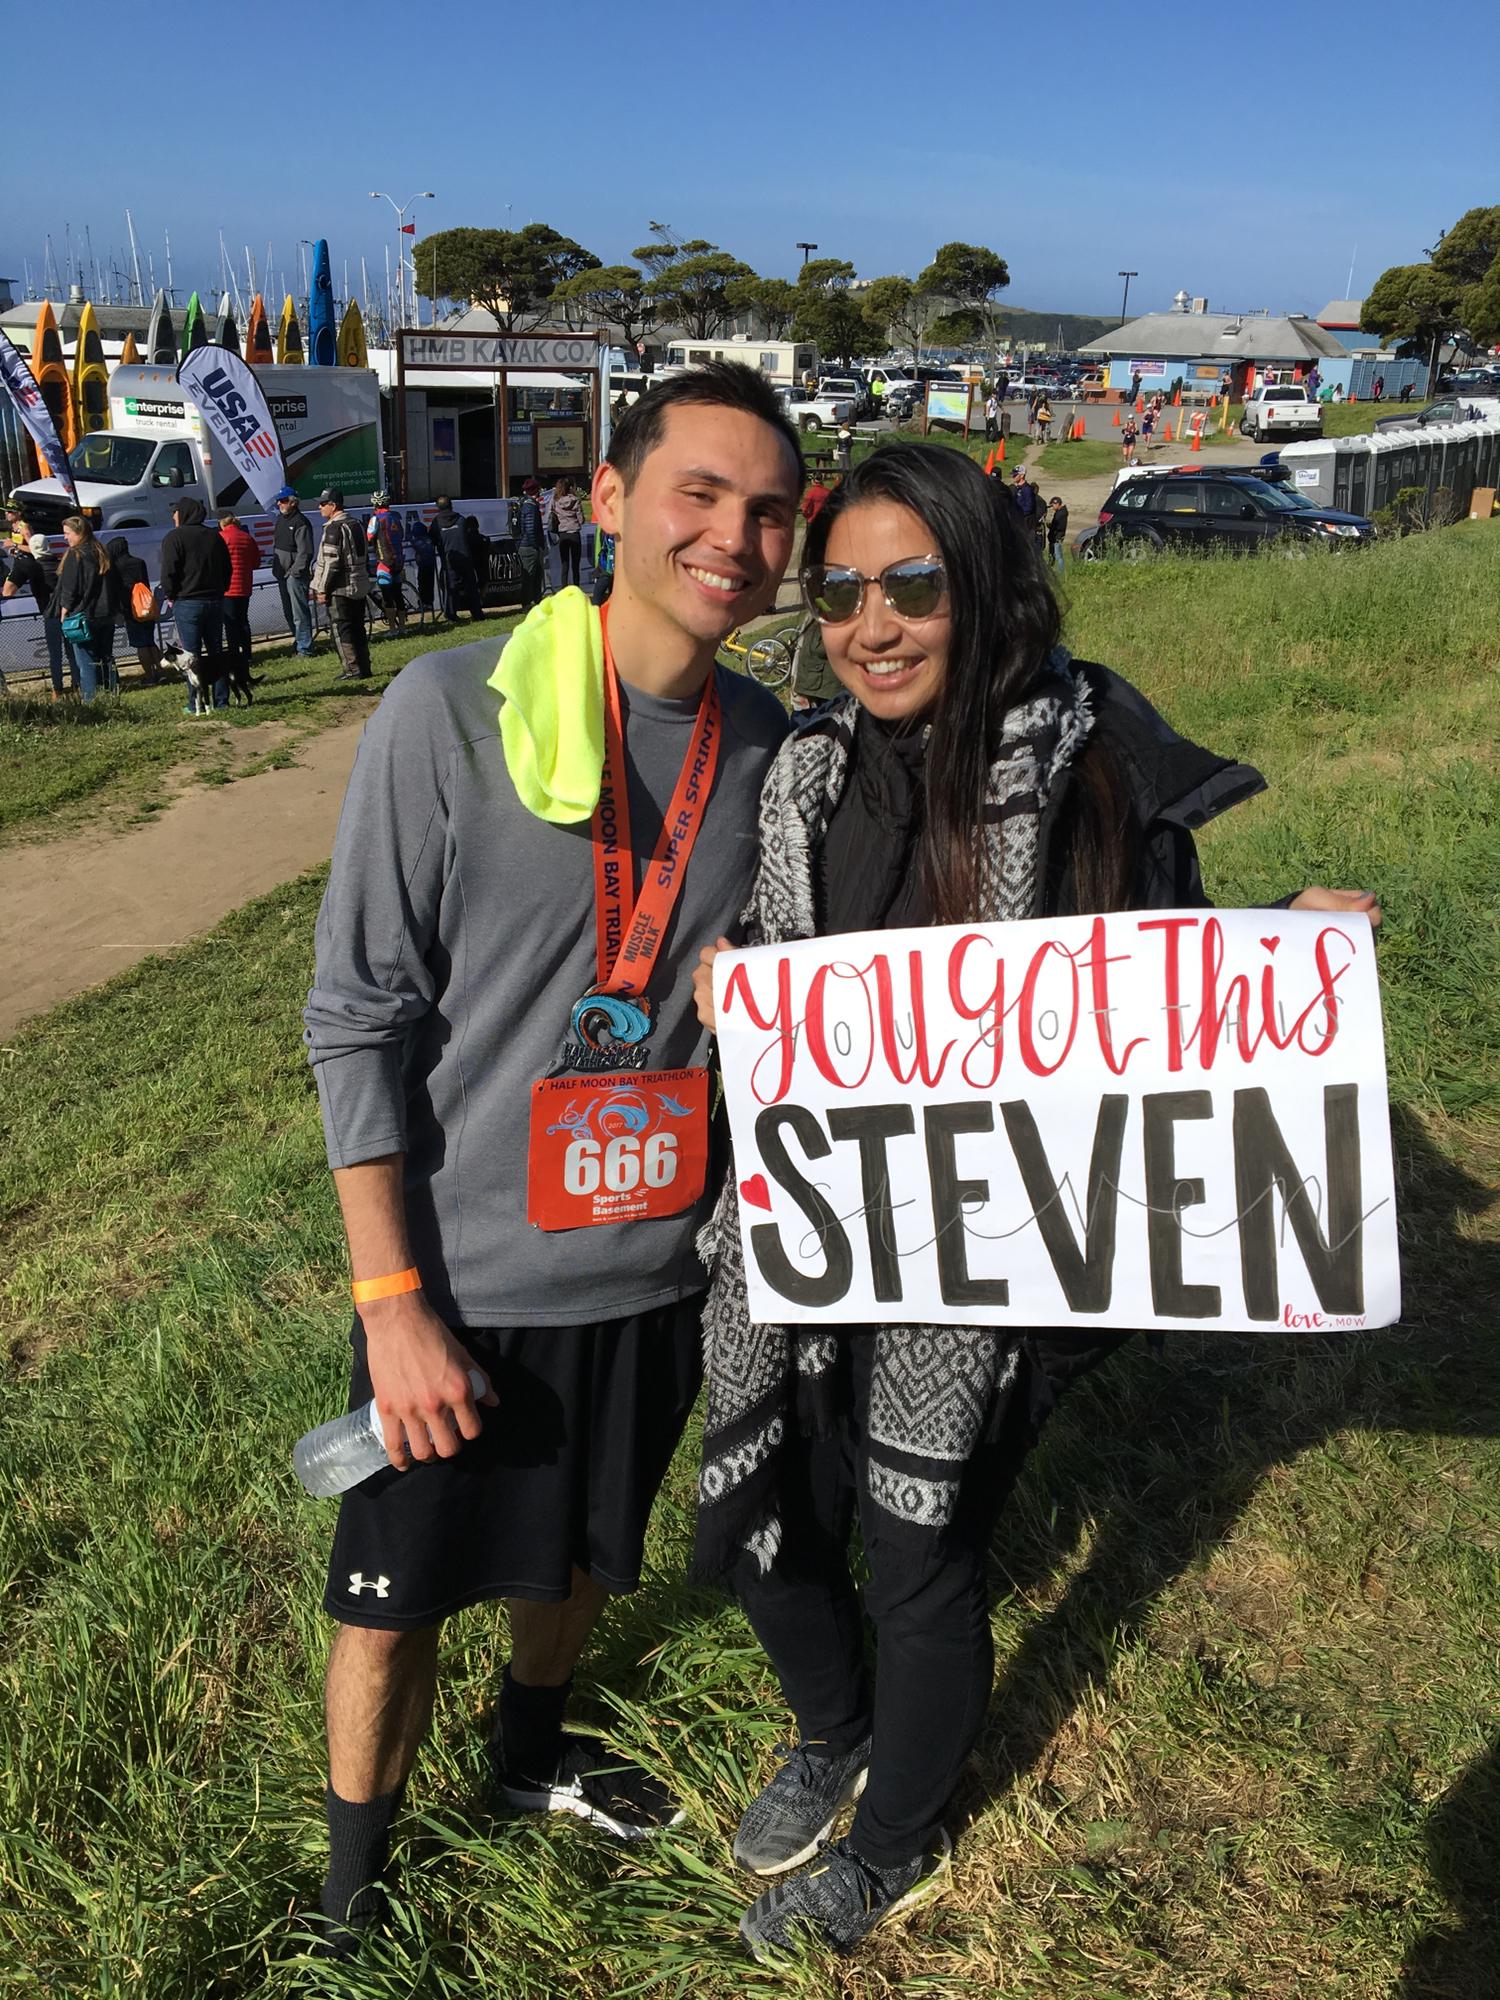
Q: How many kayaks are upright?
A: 10